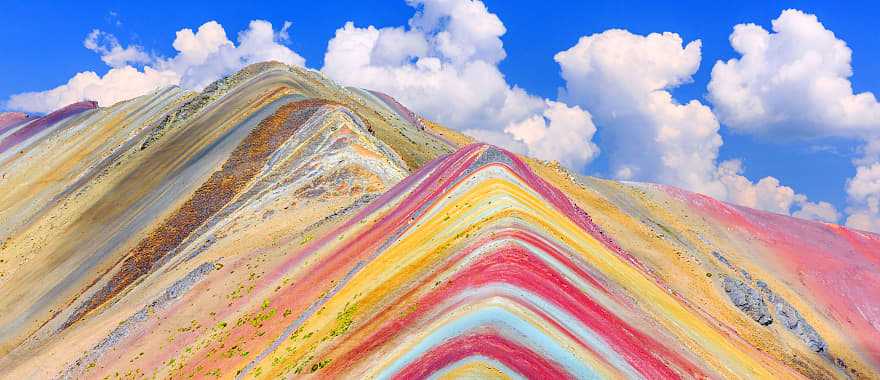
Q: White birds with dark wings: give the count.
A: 0